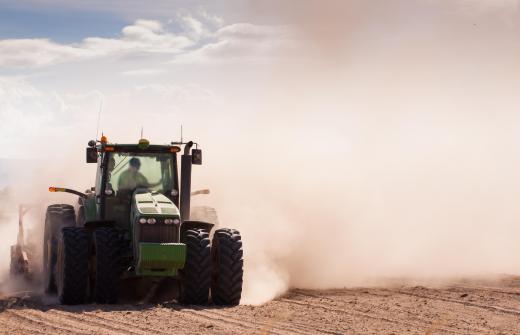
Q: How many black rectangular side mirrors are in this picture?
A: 2